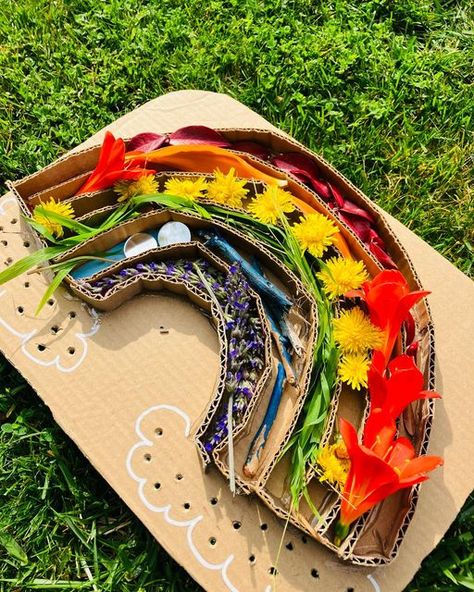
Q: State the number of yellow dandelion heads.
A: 10